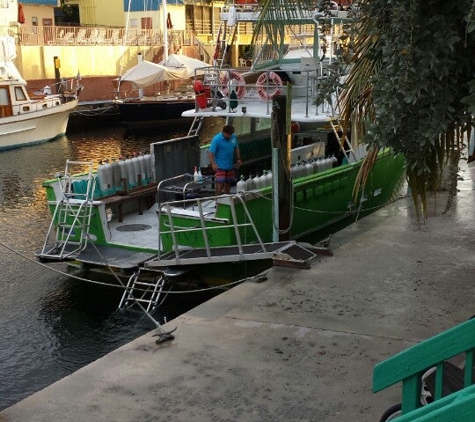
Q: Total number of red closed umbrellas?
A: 2